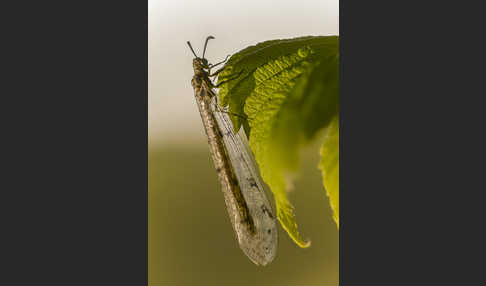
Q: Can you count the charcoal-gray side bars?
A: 2